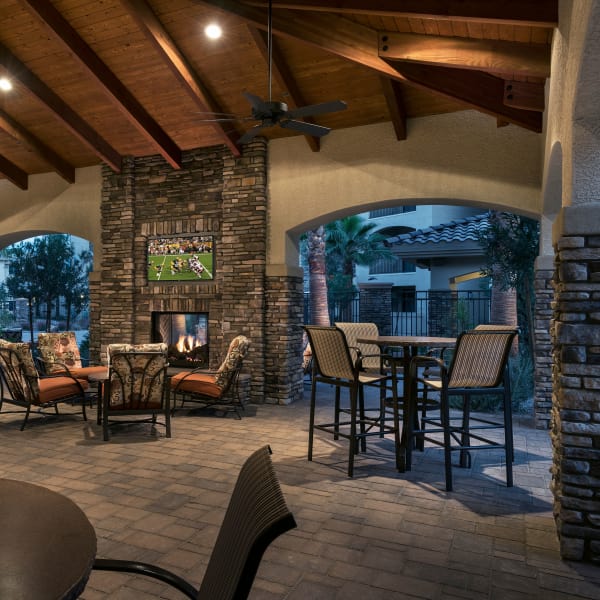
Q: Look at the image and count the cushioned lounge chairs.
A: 4